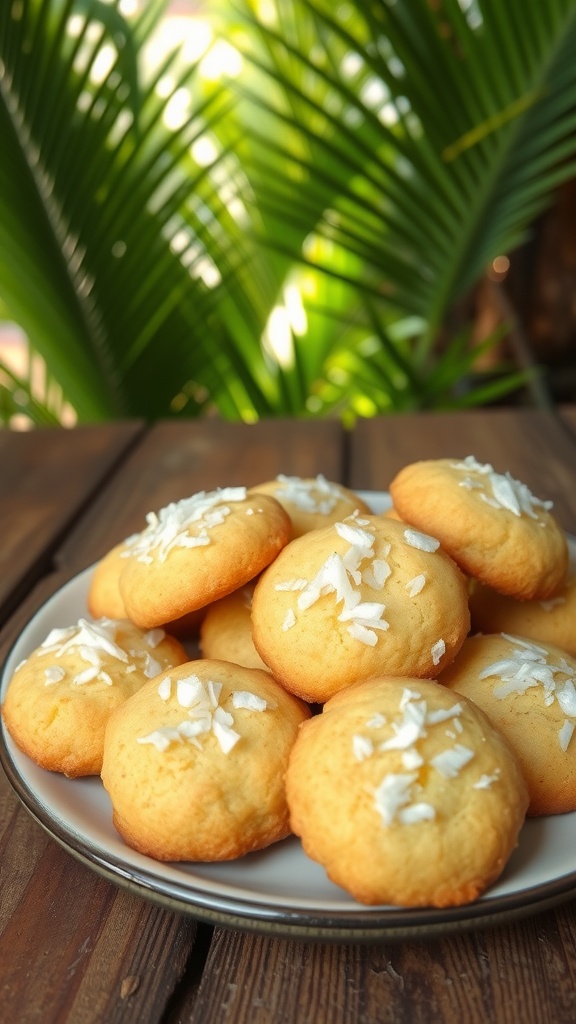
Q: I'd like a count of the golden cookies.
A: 11